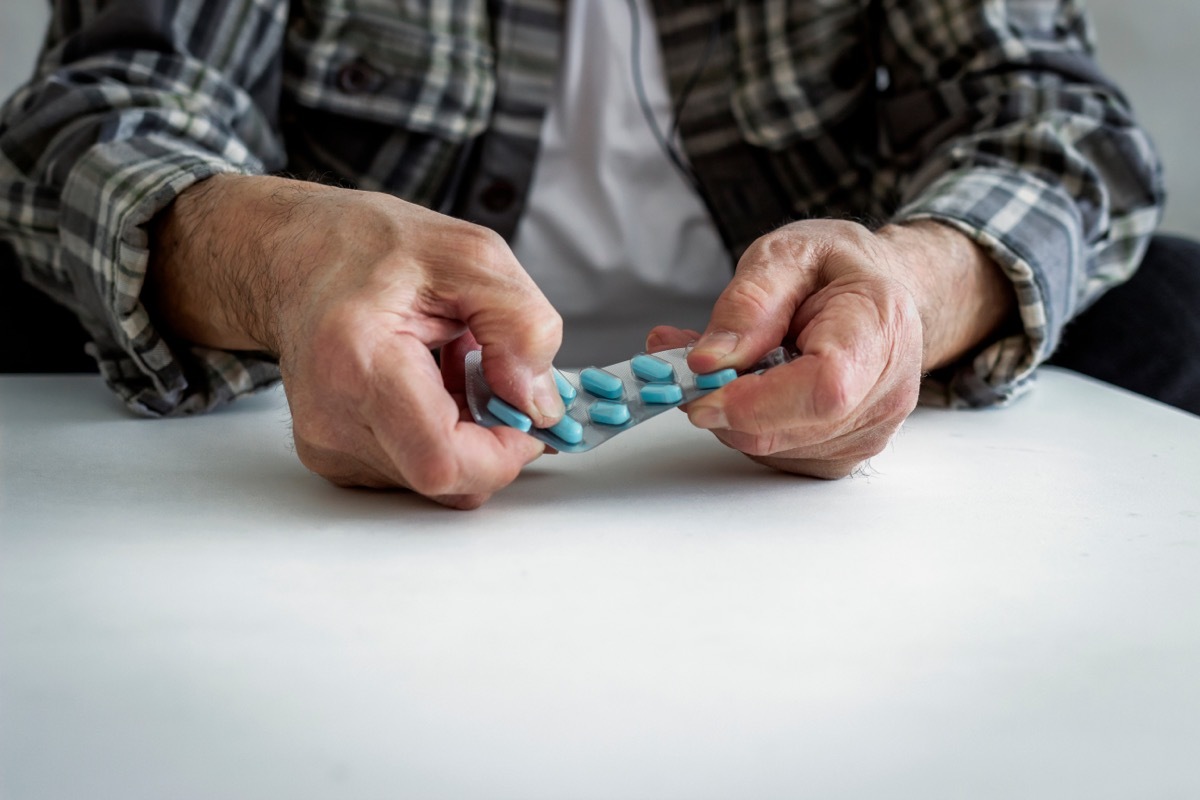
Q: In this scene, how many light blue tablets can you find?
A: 8